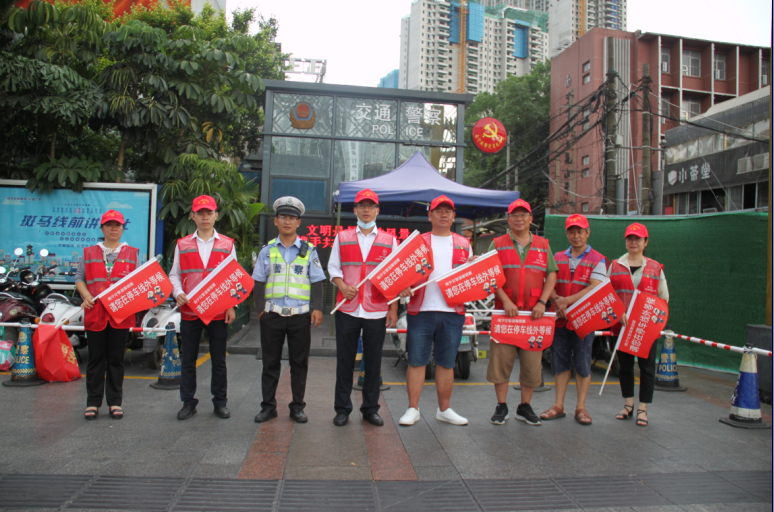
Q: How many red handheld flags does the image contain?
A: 7